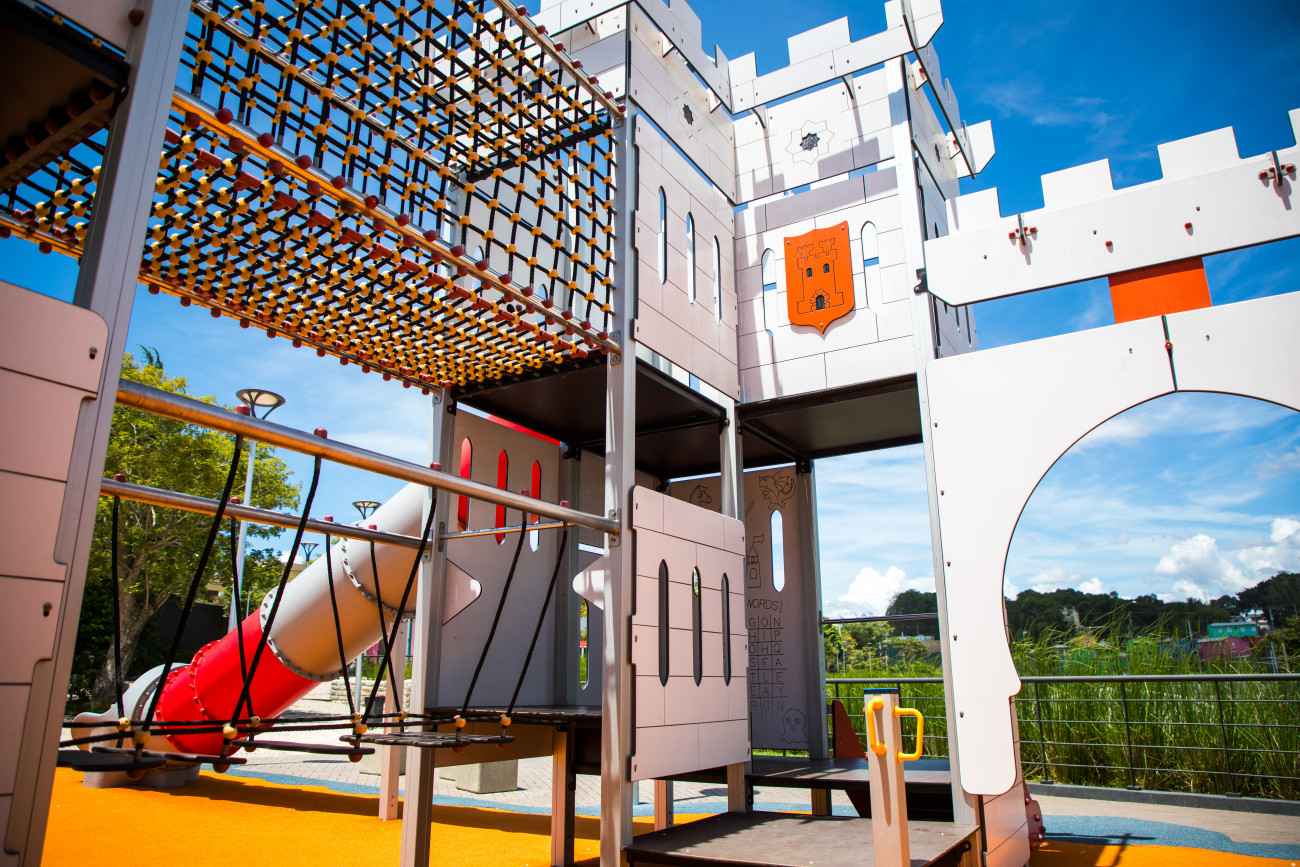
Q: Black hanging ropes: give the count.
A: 9